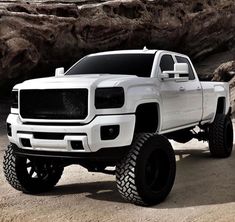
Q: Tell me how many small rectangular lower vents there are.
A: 2